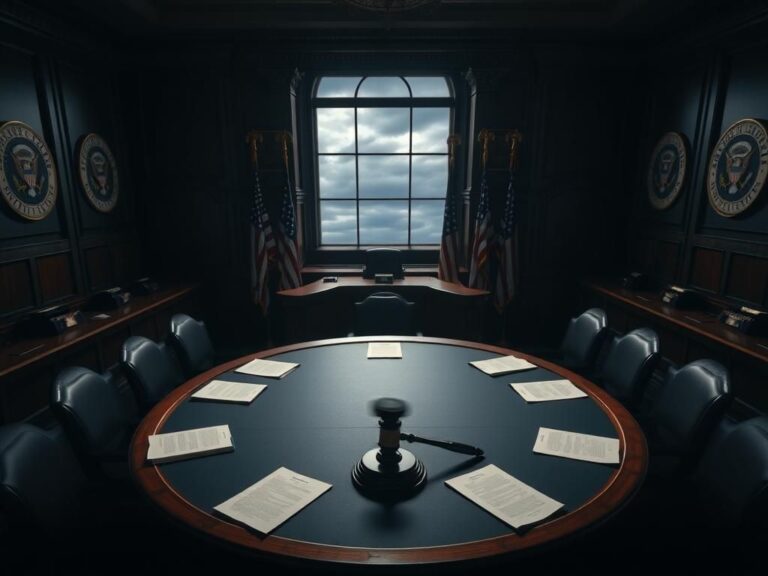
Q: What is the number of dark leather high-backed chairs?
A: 10